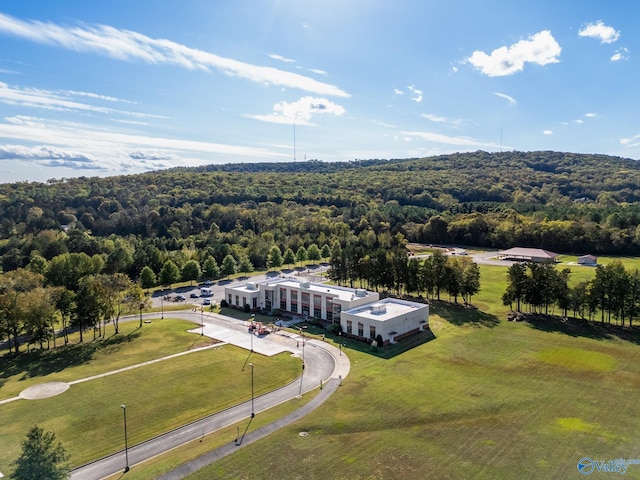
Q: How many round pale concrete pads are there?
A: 1